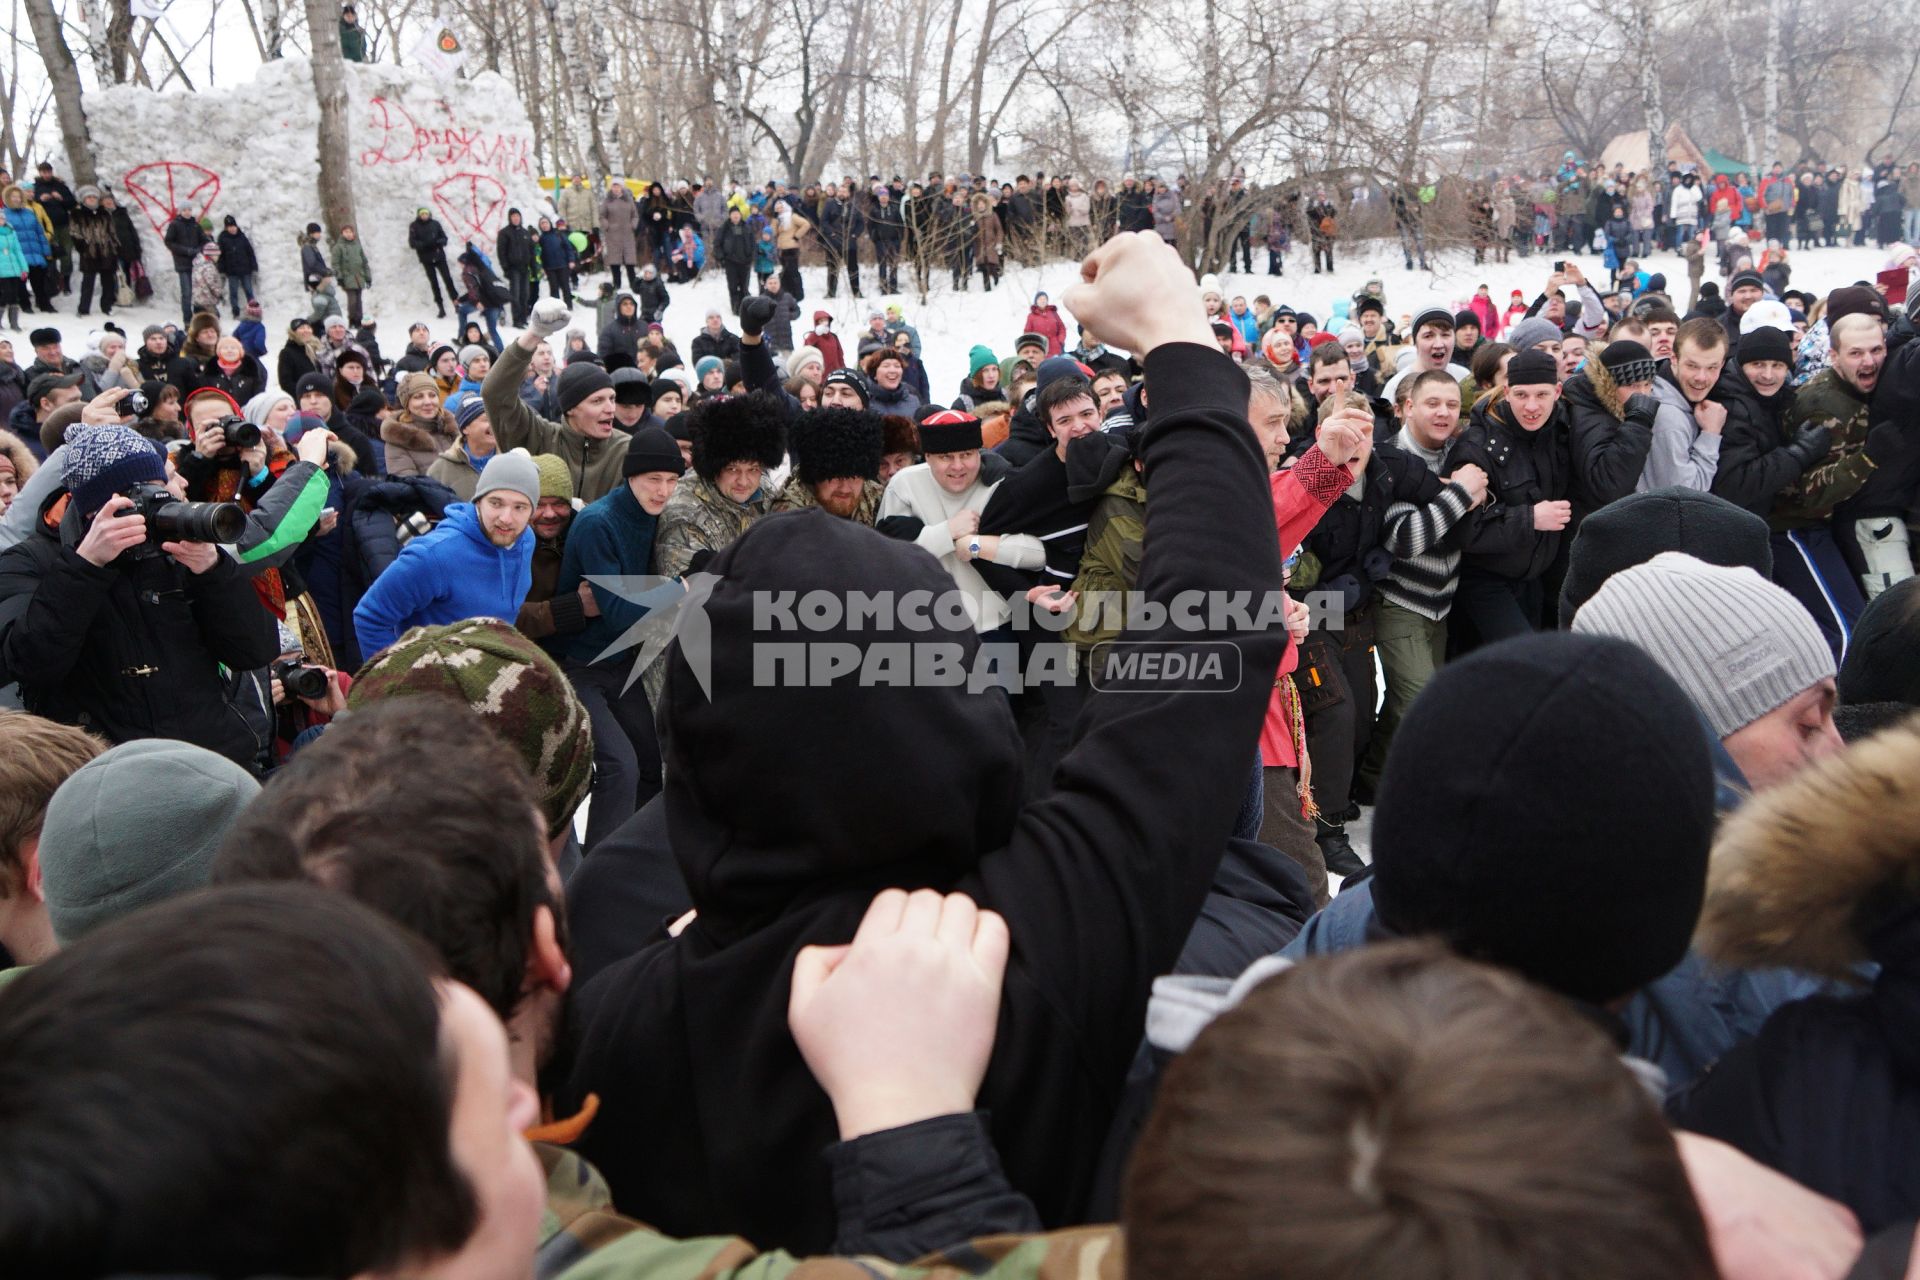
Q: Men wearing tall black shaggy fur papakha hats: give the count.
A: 2